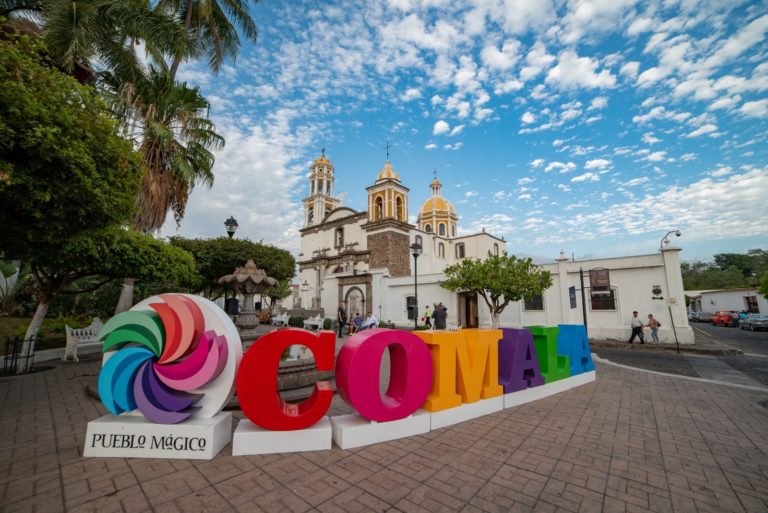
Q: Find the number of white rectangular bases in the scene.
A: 5